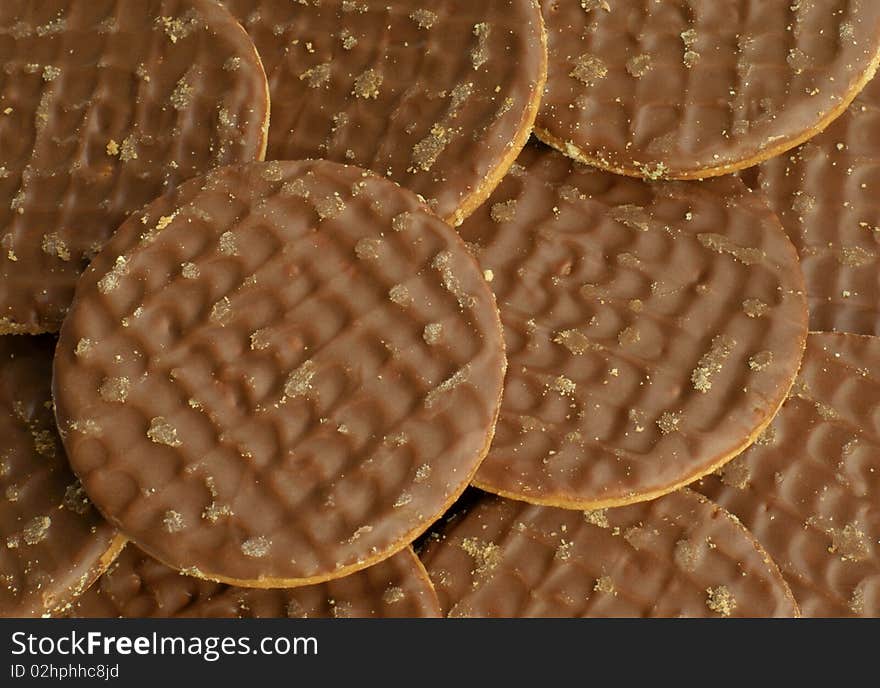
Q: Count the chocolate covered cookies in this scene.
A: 10